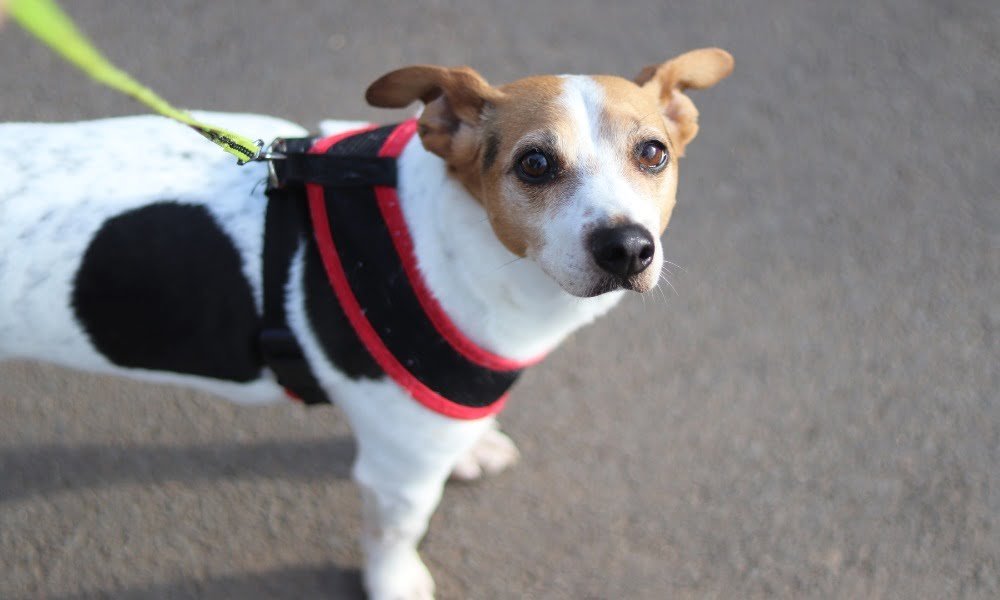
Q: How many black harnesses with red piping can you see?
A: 1